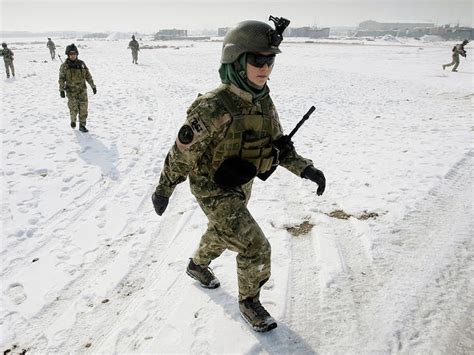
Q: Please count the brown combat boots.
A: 2